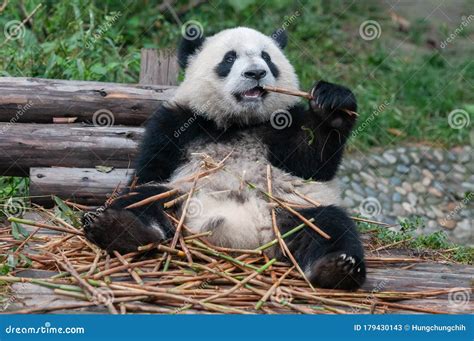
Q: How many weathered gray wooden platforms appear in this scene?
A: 1